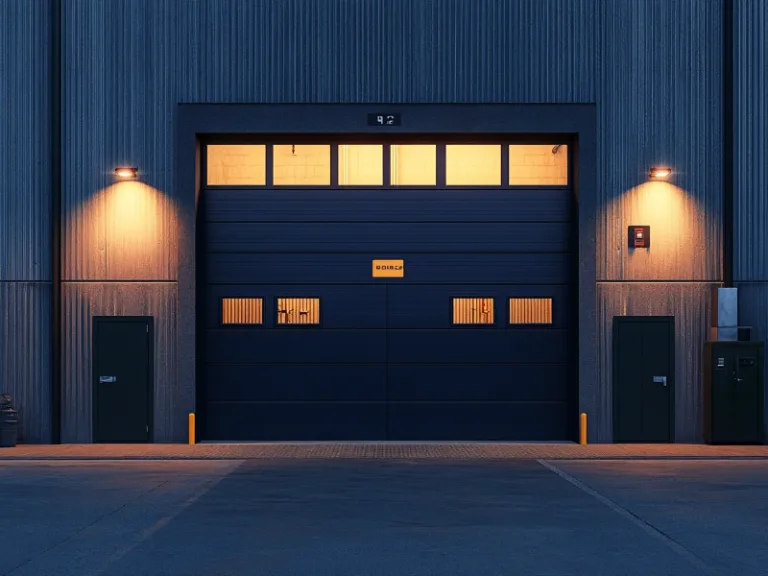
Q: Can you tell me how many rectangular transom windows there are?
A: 6